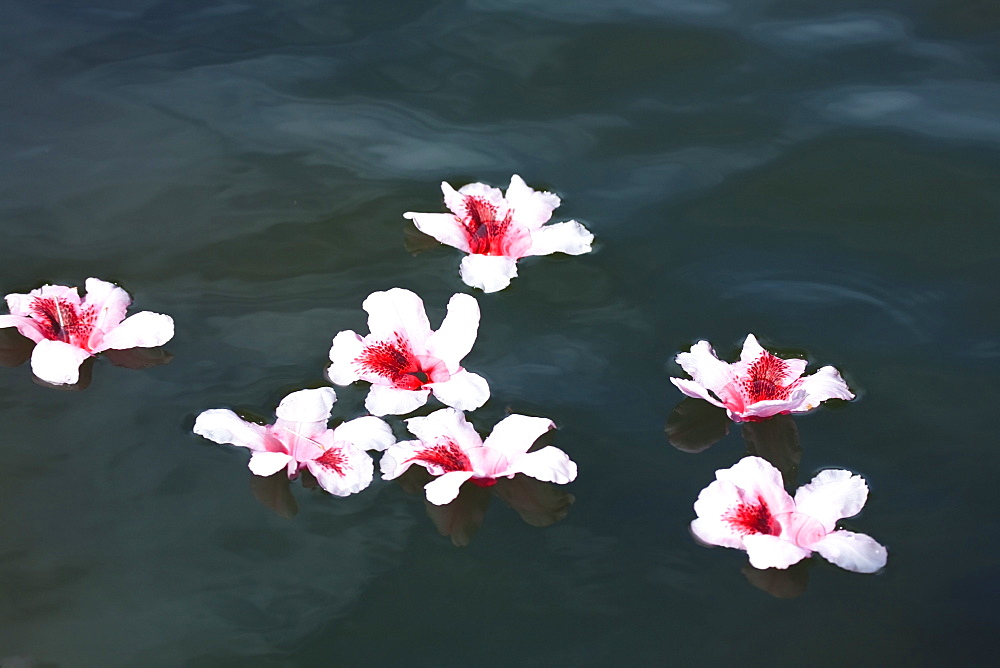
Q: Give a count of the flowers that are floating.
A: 7